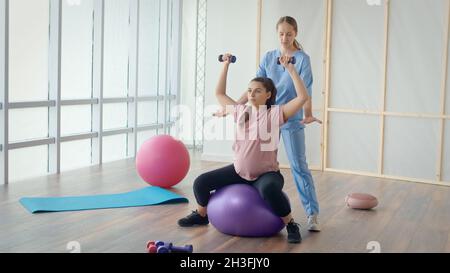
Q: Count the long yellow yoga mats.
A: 0